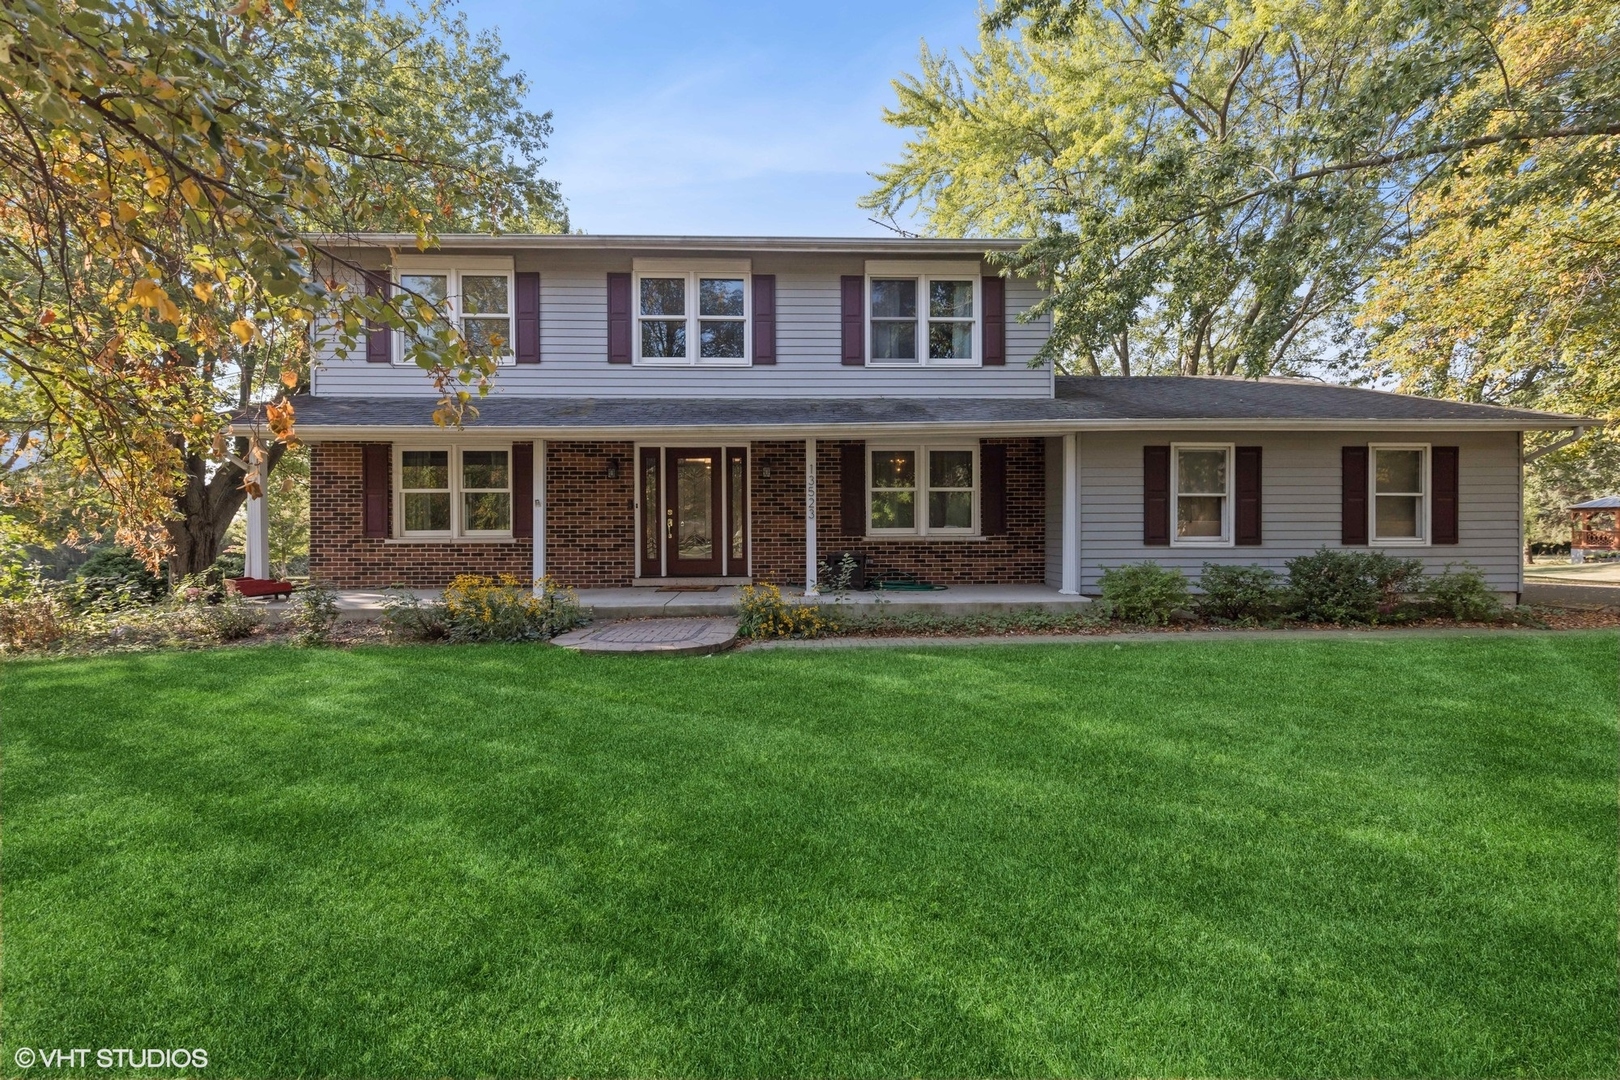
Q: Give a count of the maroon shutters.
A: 14